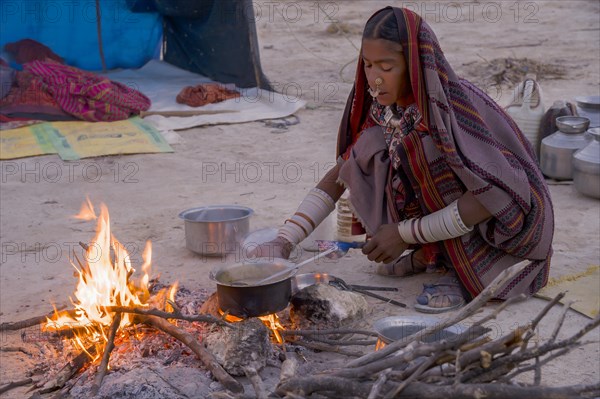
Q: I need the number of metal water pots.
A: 3